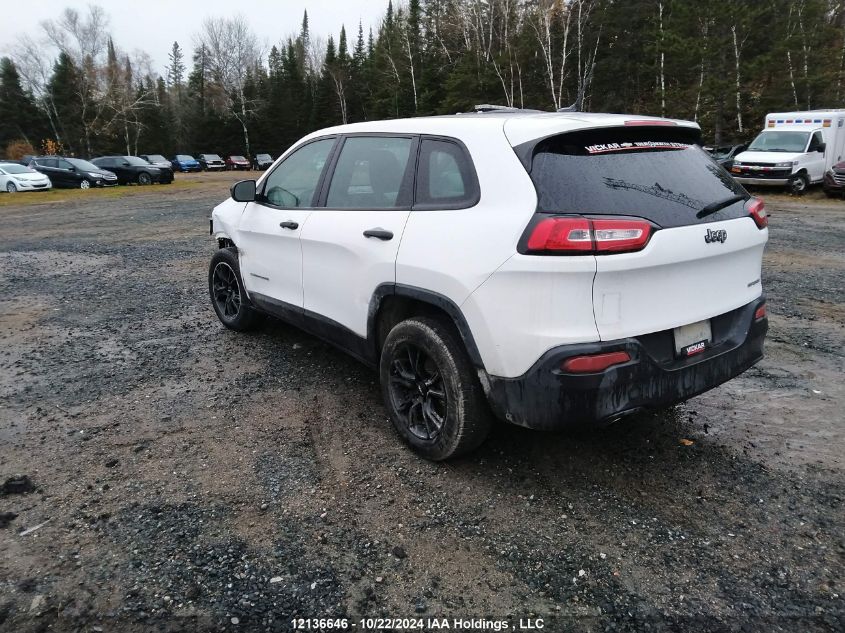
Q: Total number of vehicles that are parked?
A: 12